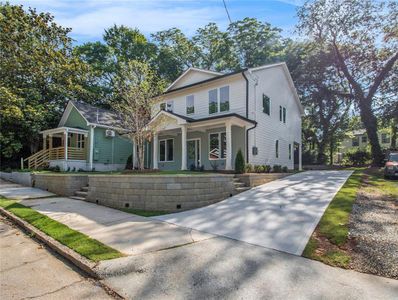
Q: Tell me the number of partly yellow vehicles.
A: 0